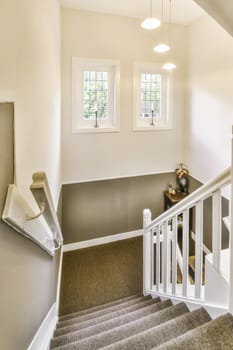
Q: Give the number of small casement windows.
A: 2